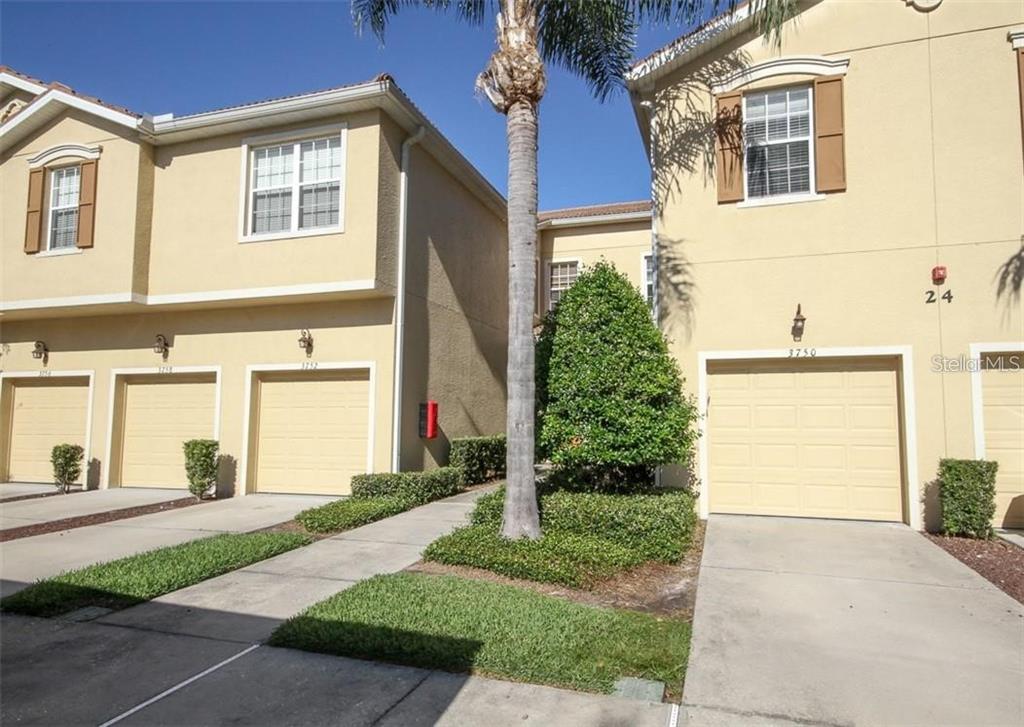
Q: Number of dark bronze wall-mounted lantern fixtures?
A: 4